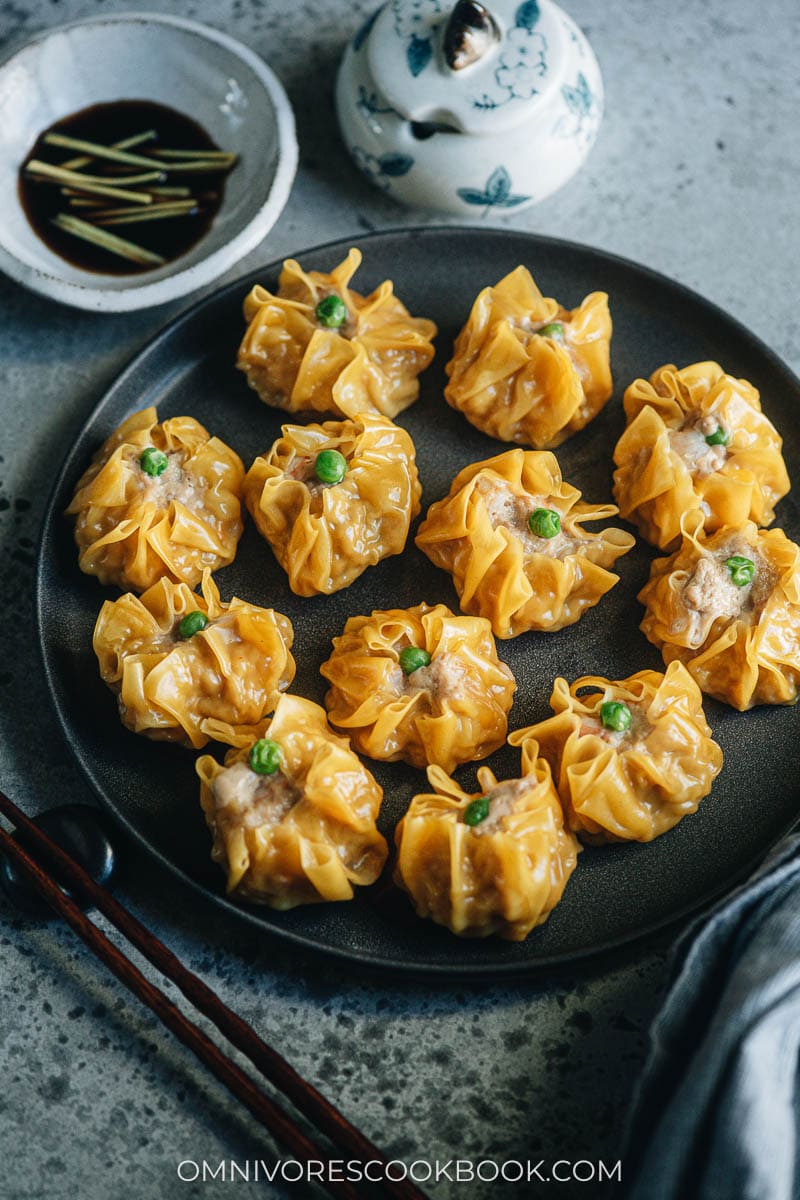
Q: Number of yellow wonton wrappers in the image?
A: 12